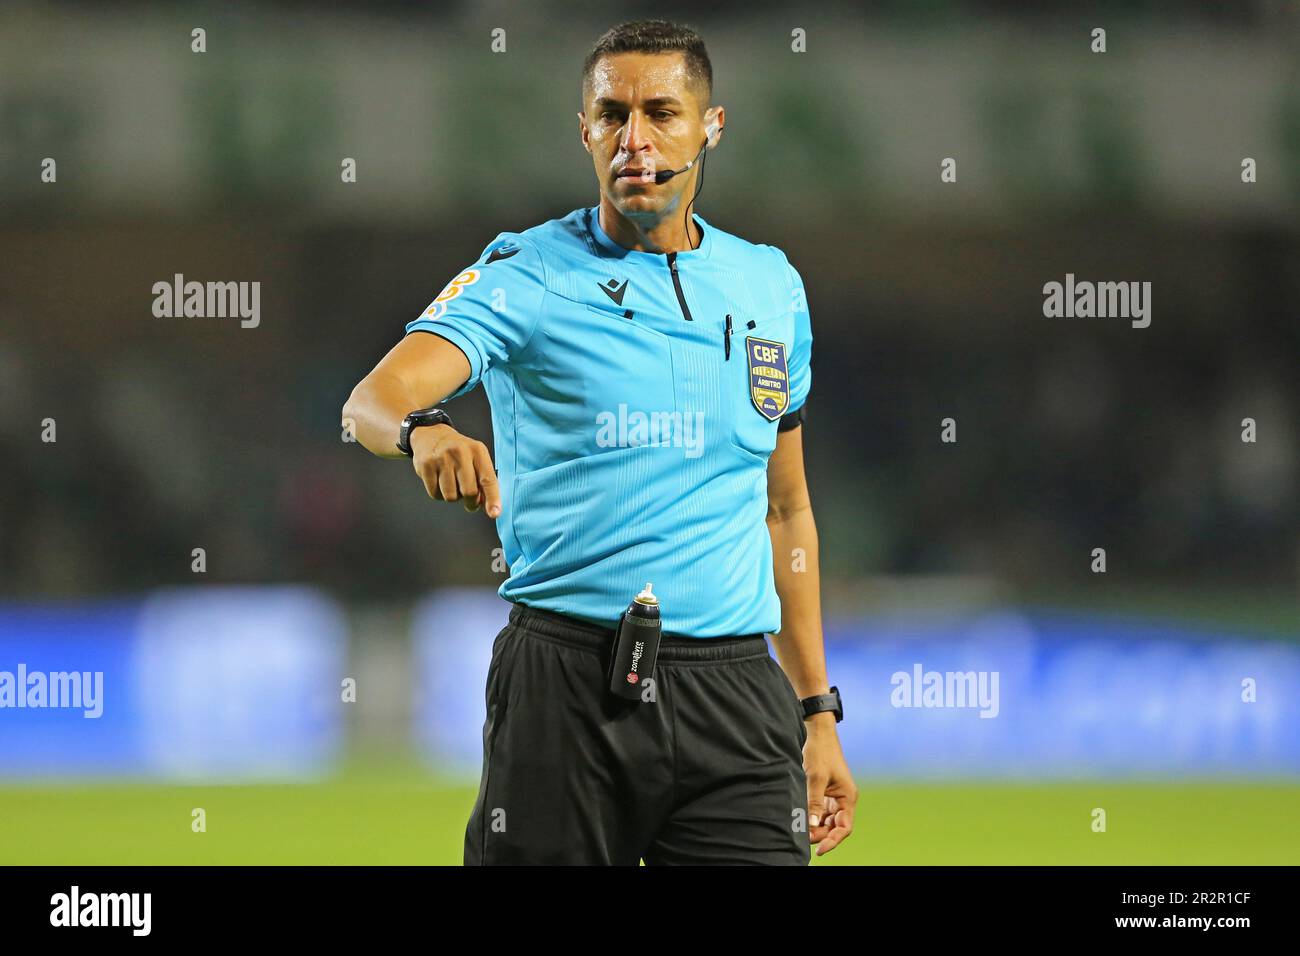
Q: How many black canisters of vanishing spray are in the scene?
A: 1